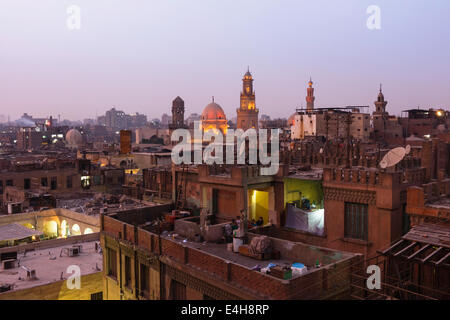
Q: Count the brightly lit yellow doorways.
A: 1